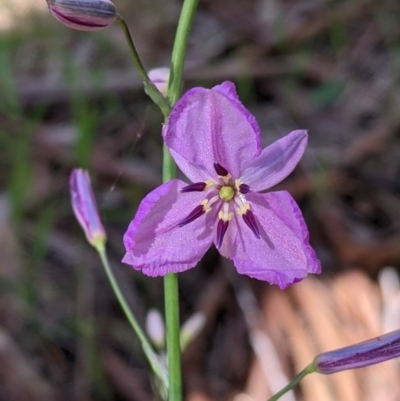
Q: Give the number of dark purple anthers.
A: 6